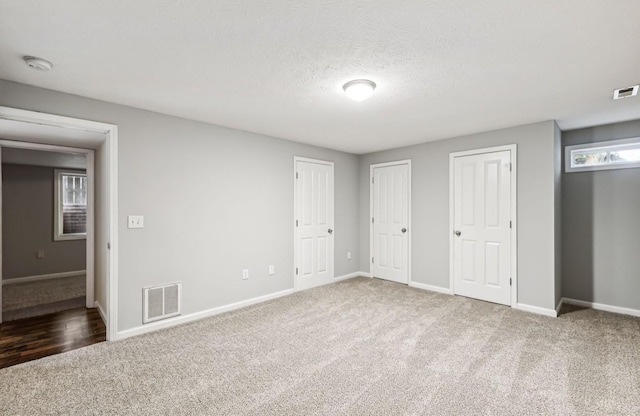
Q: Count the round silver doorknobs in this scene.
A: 3